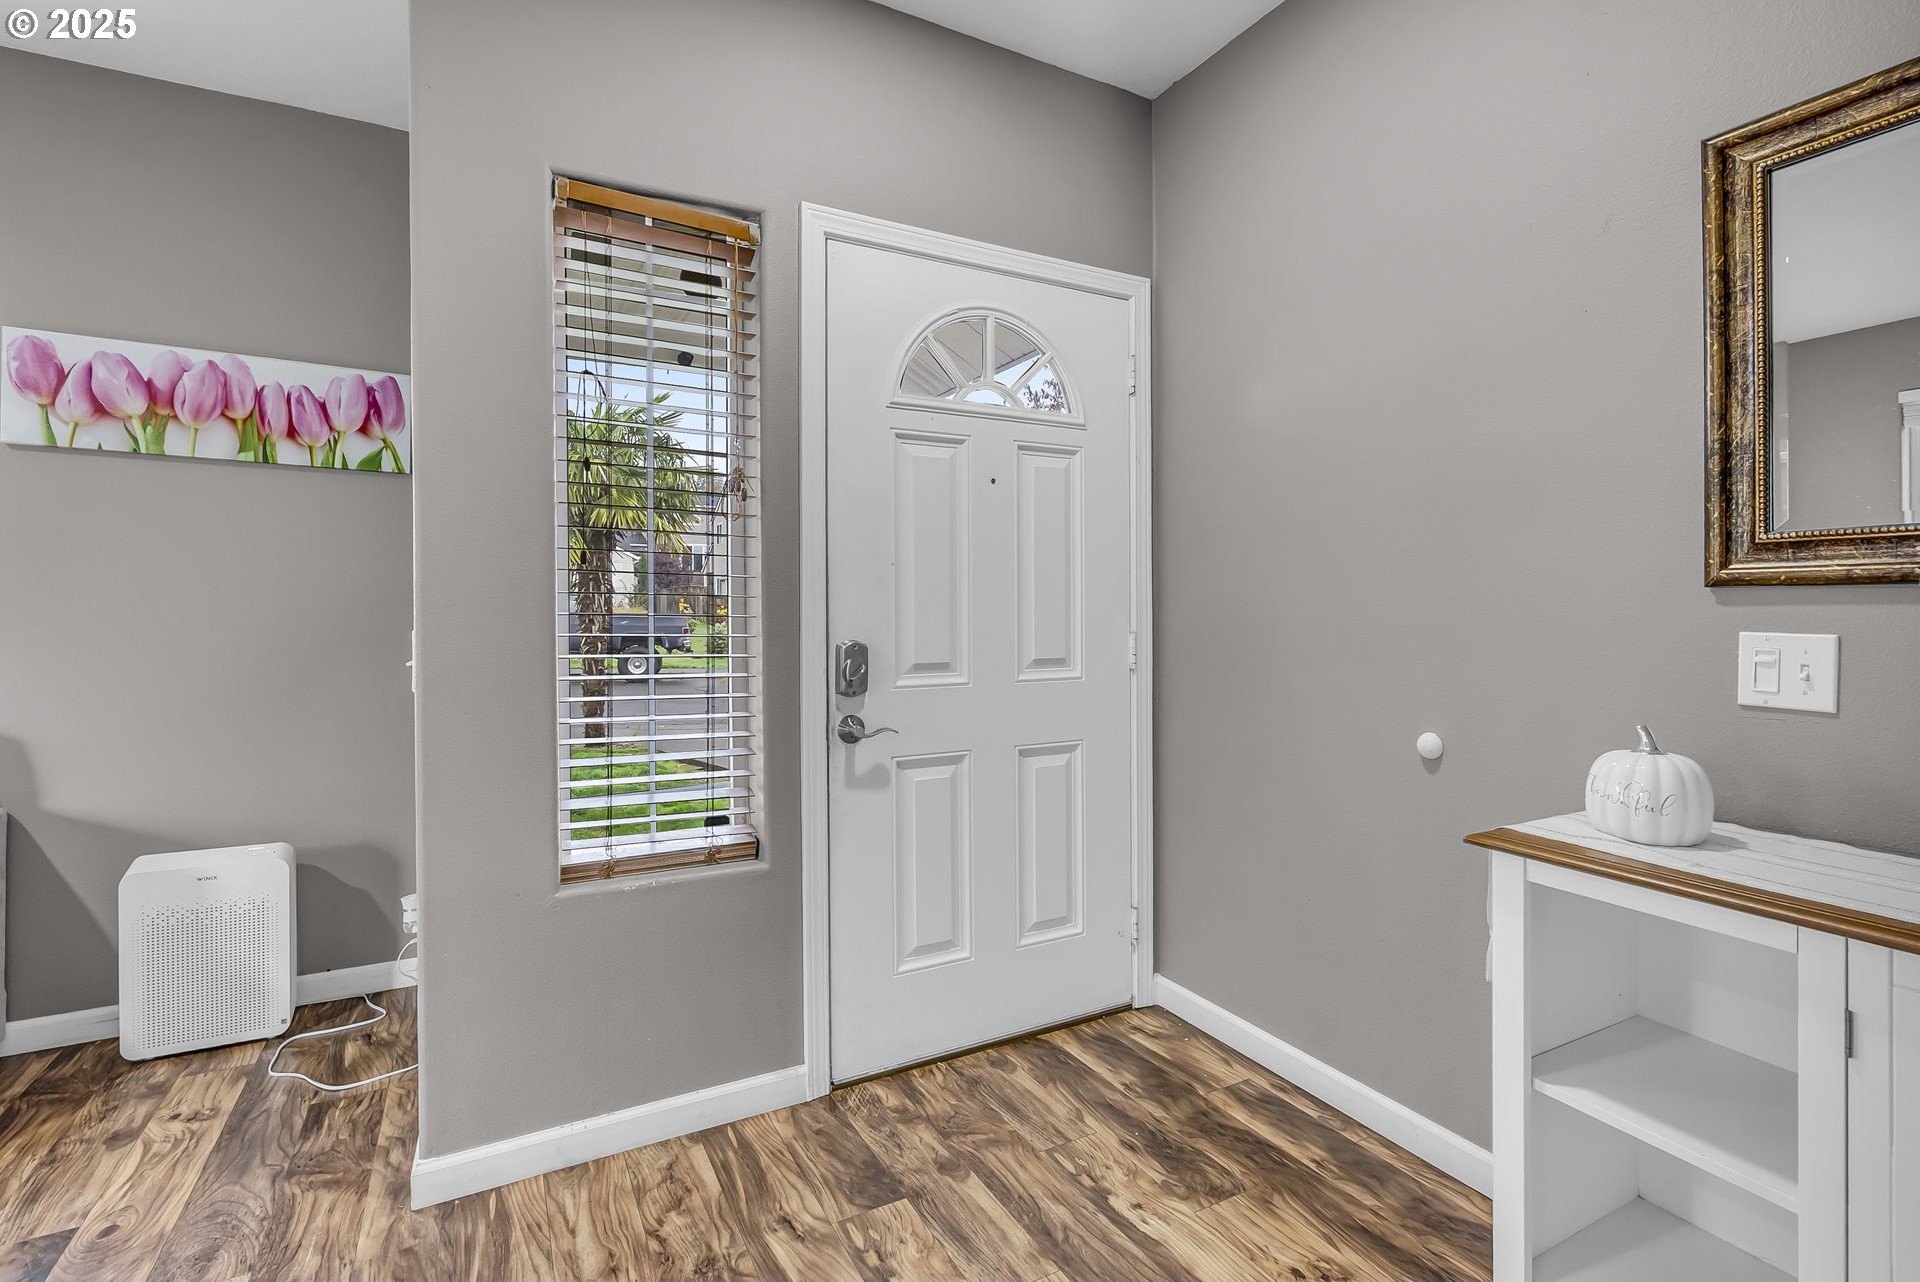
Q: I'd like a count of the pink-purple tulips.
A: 10